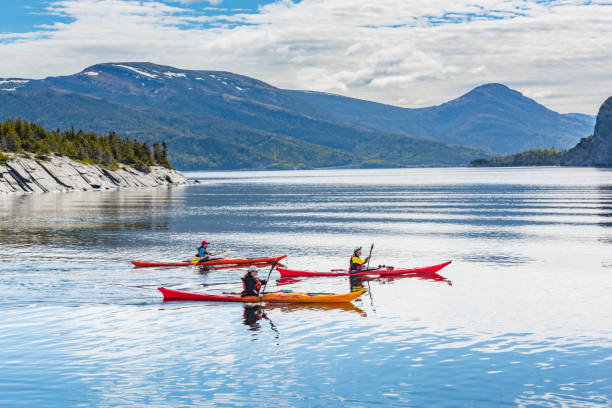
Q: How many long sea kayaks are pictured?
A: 3